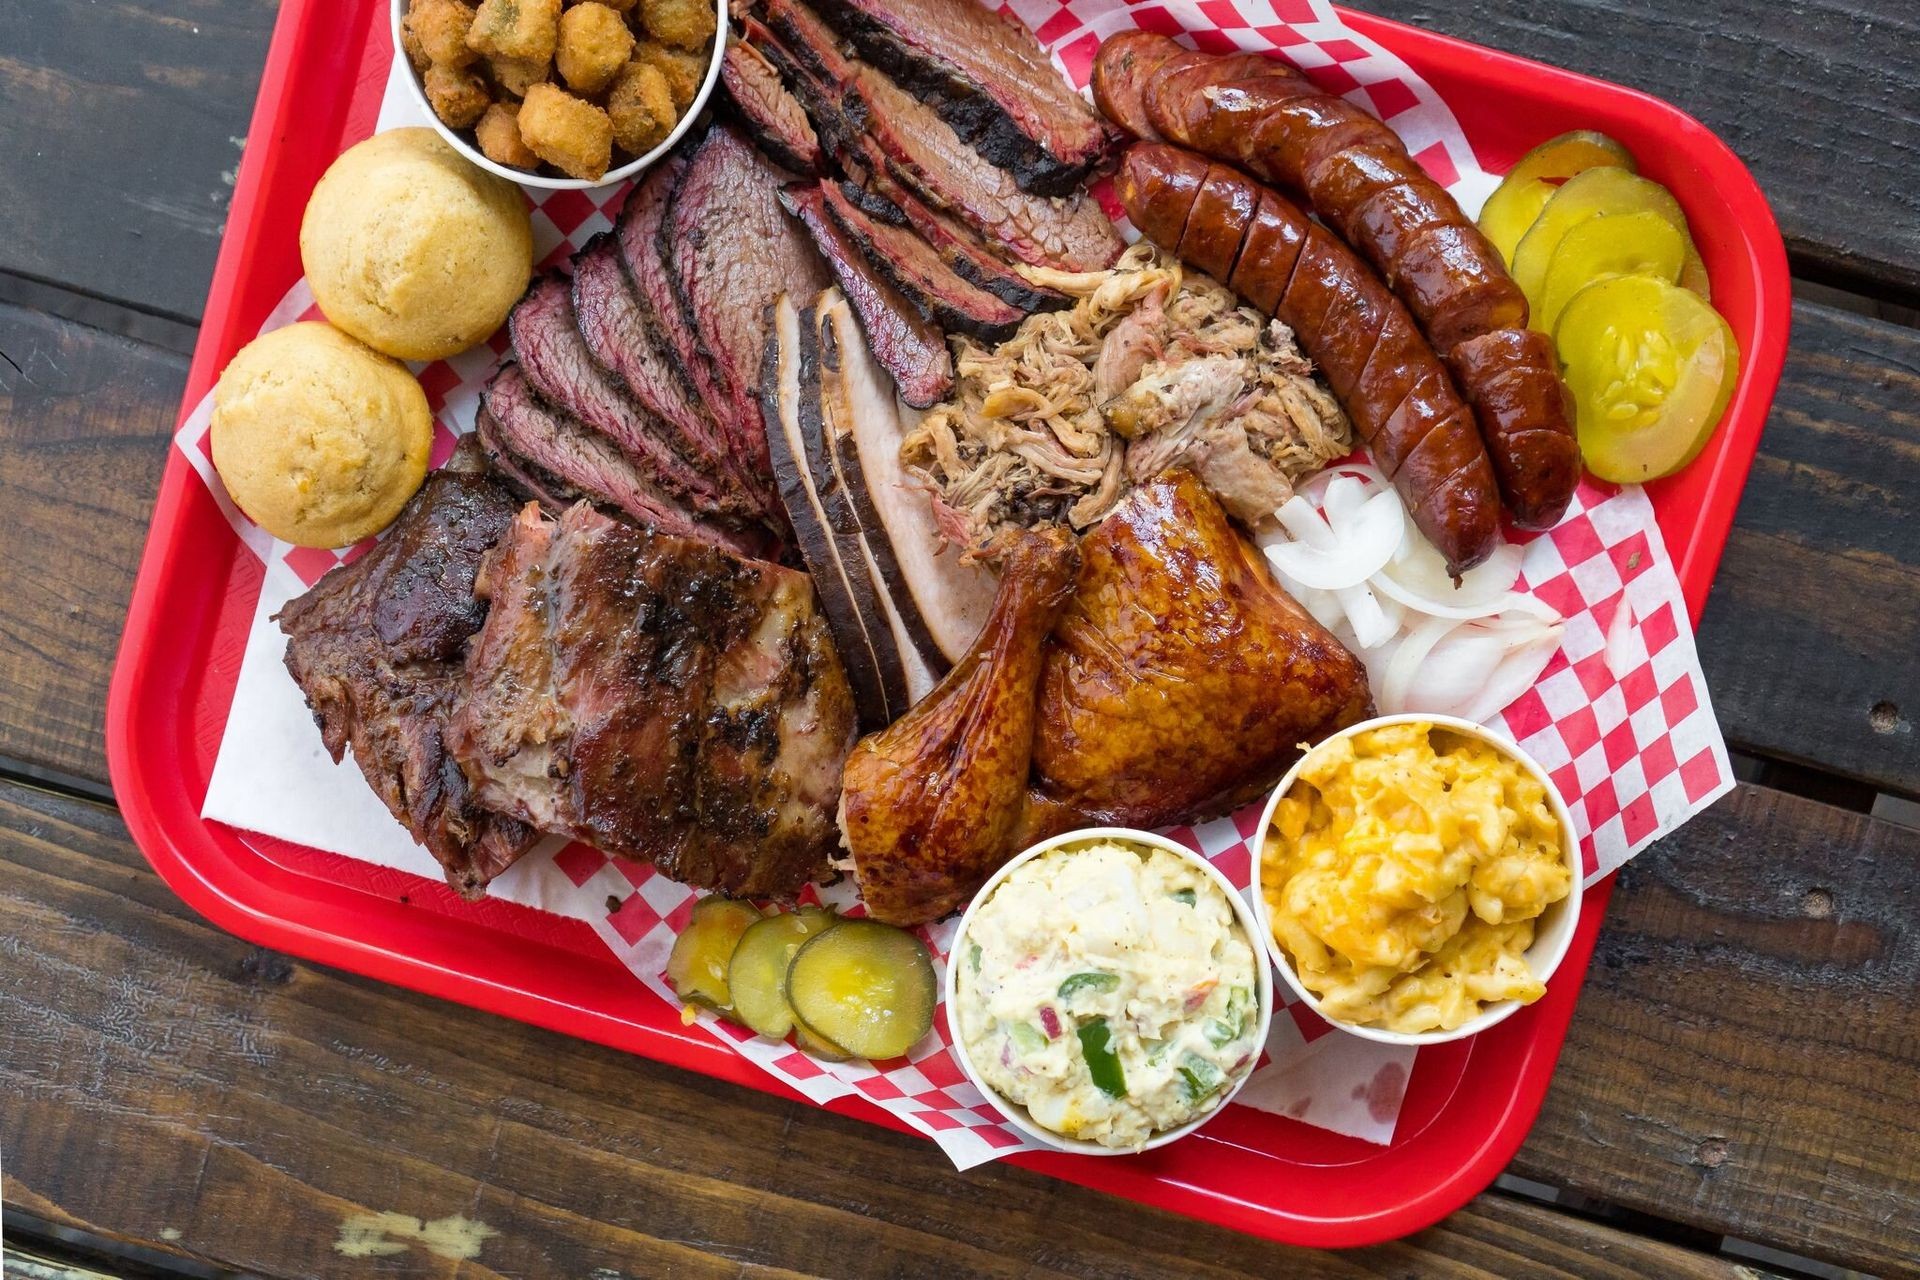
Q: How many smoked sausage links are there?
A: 2